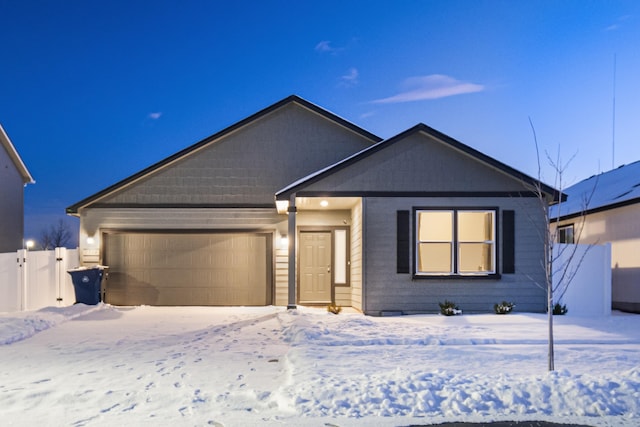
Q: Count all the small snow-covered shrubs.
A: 3